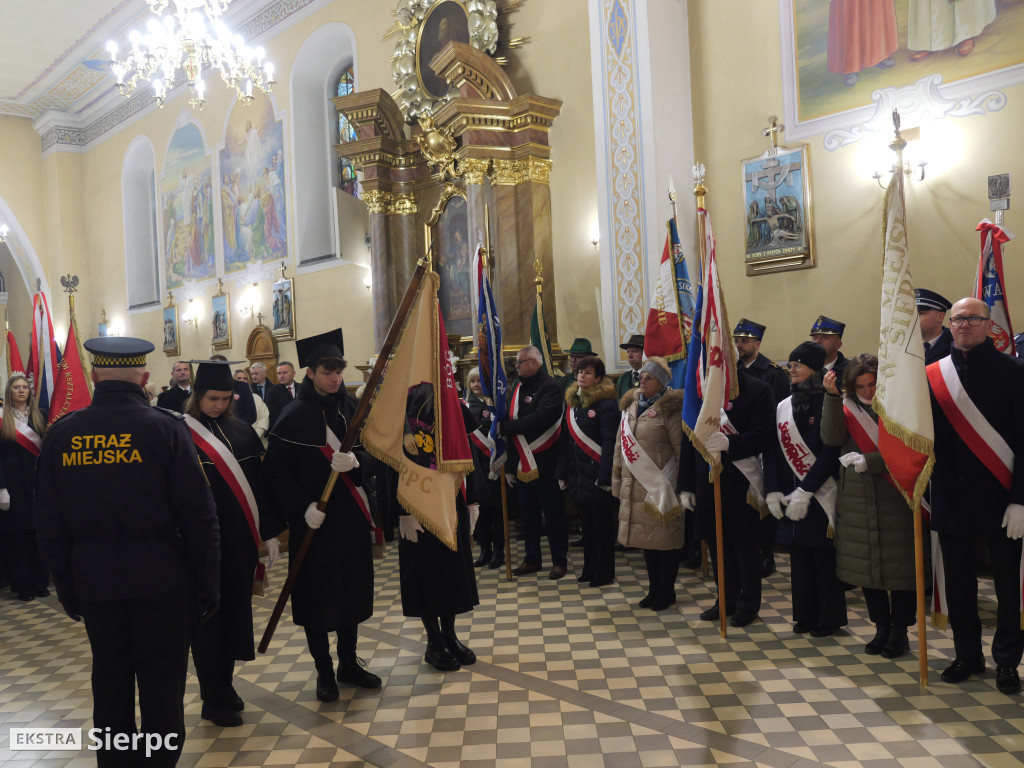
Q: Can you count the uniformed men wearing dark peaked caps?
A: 4